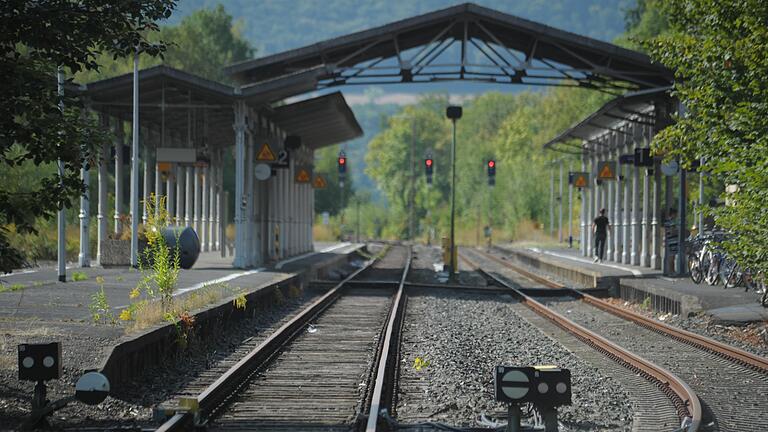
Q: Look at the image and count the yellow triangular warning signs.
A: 5